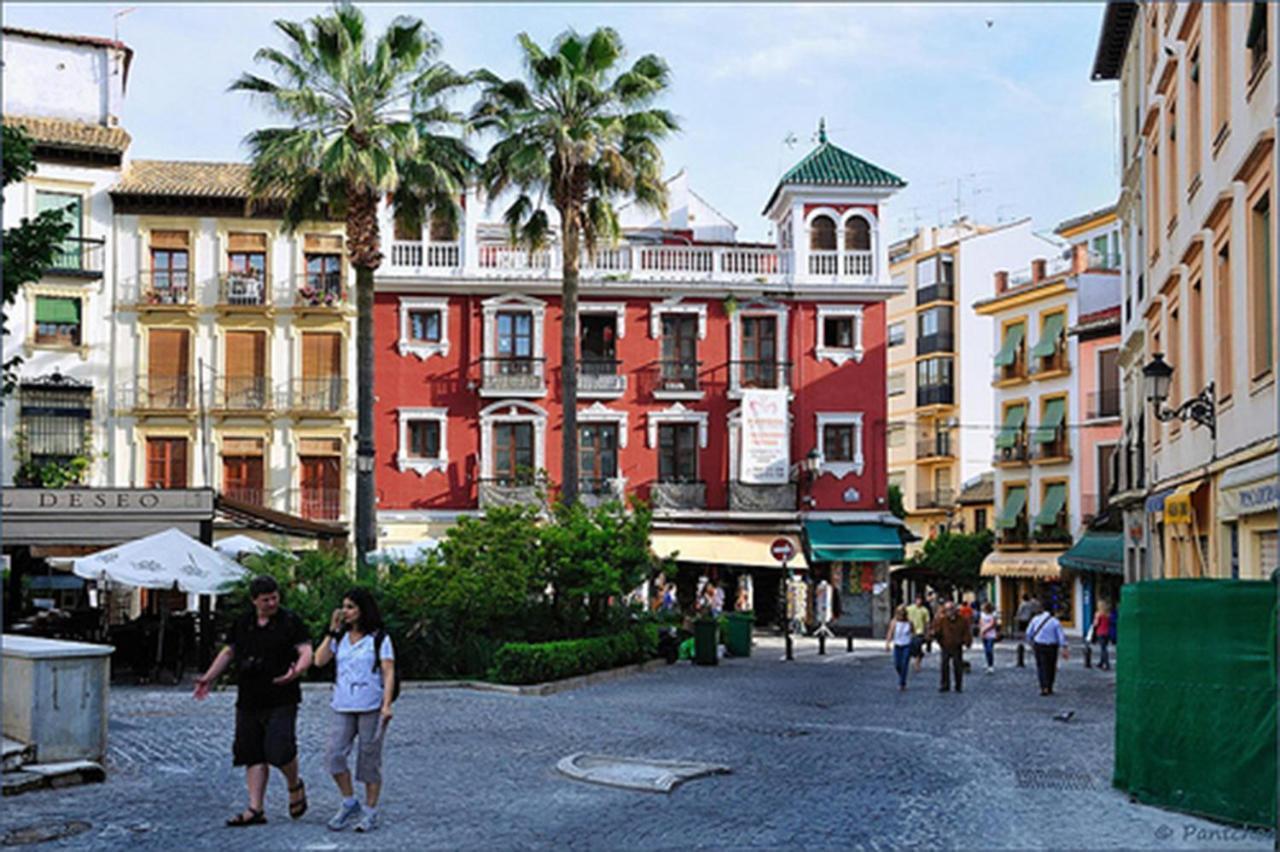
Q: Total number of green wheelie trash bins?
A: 2